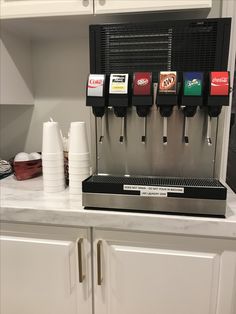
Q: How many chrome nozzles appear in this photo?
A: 6